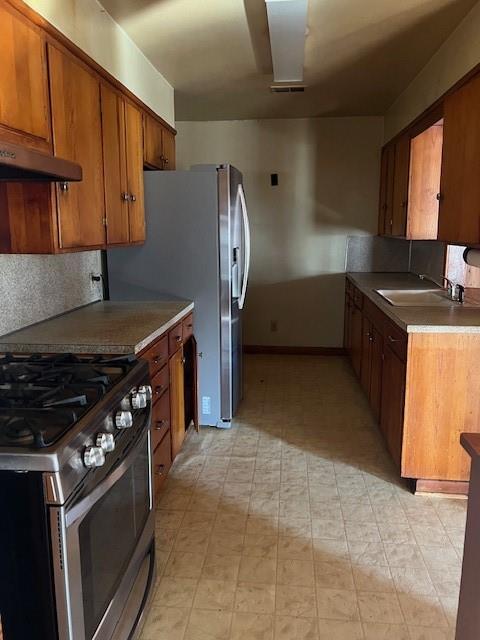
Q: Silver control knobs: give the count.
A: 5